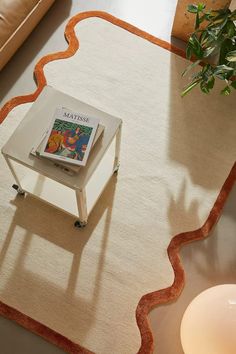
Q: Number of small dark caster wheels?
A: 3